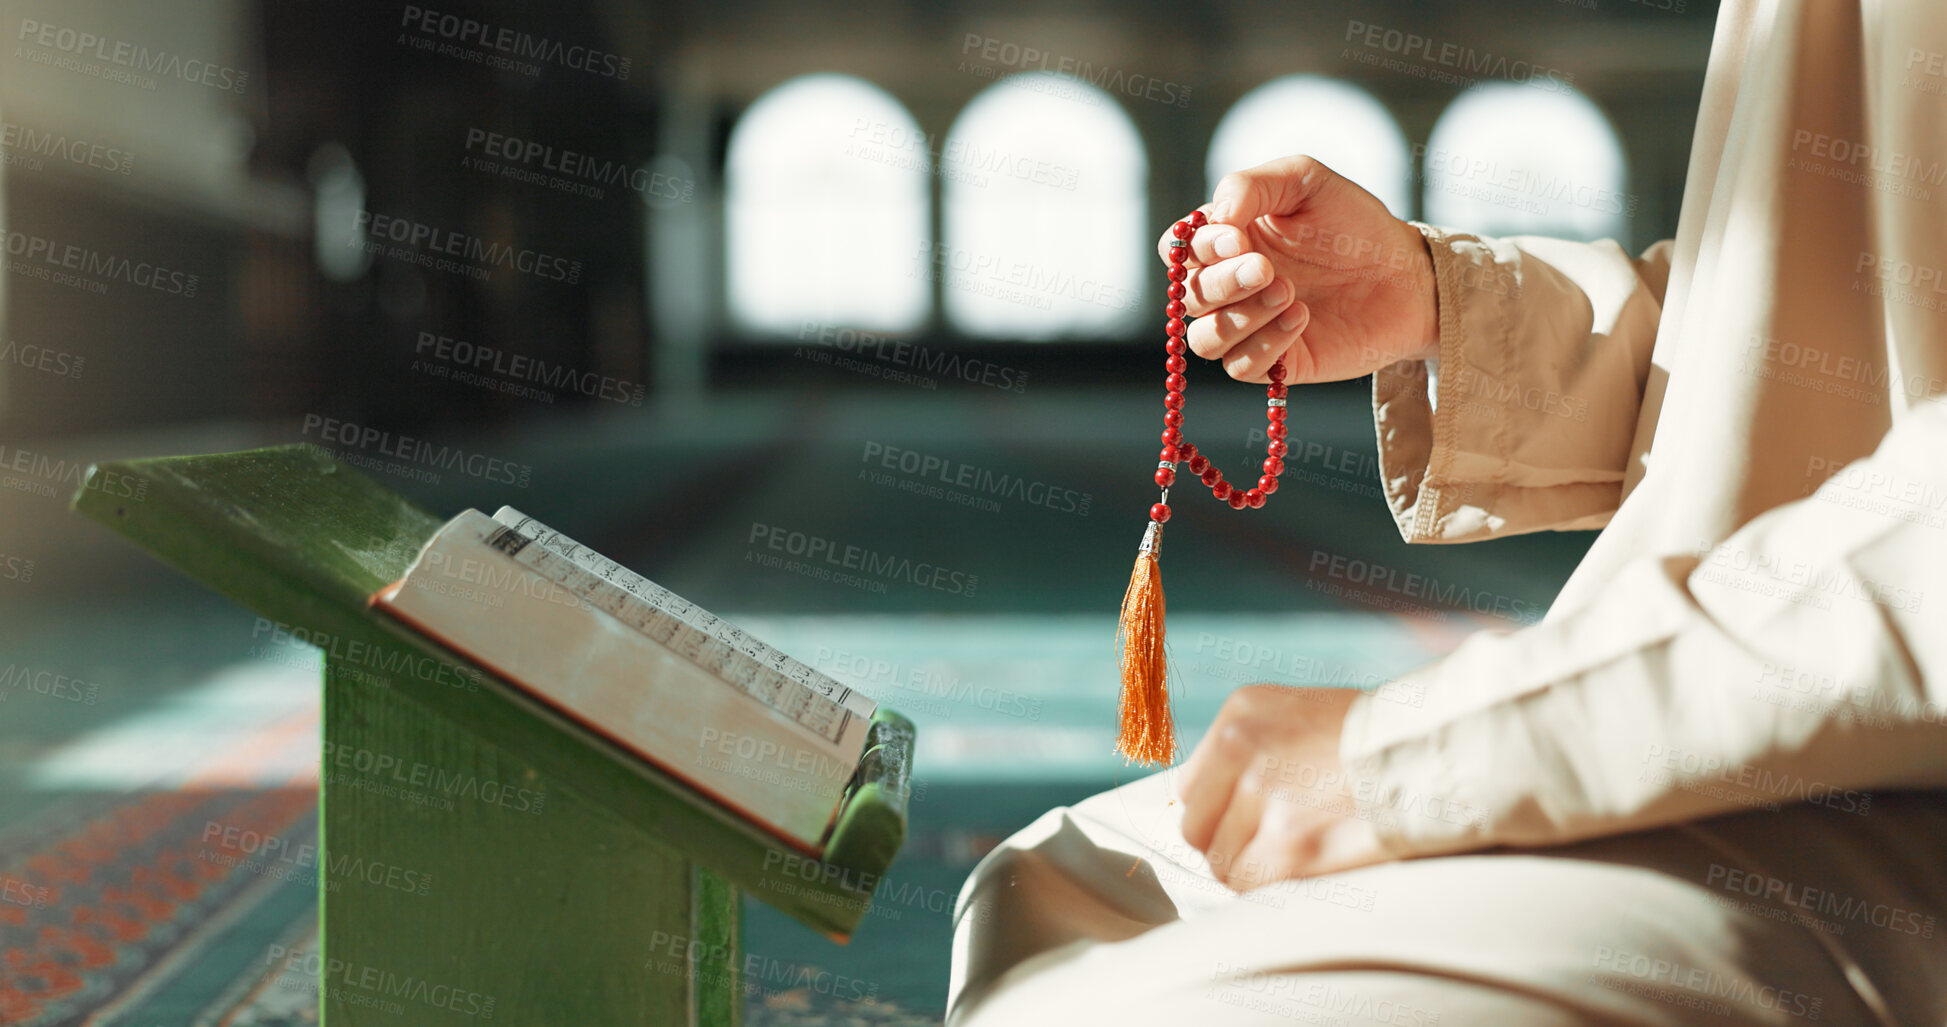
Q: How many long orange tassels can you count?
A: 1